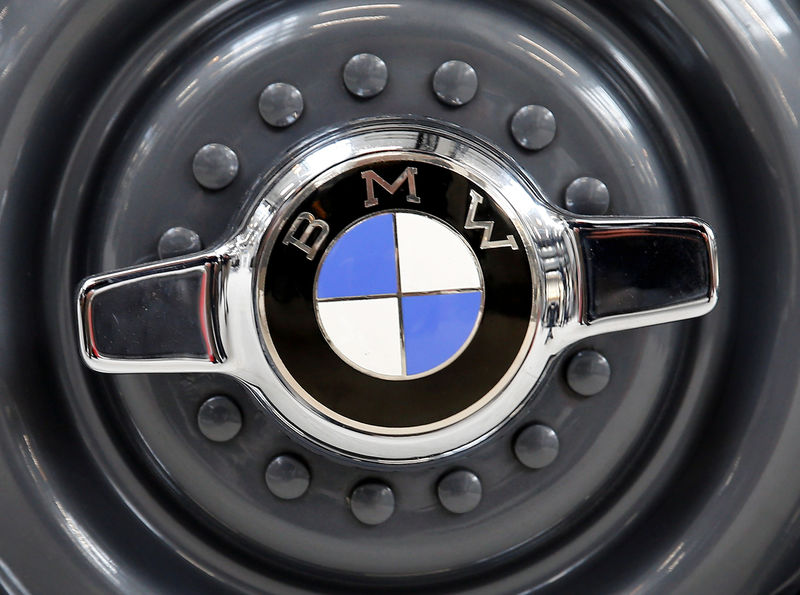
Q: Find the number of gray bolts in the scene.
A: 13